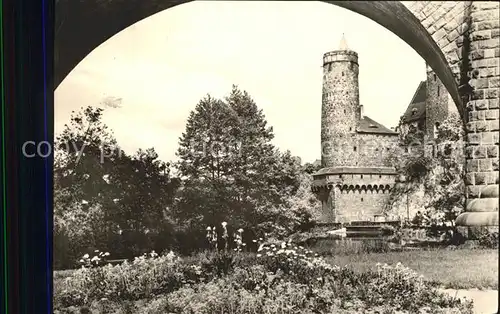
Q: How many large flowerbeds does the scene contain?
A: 1